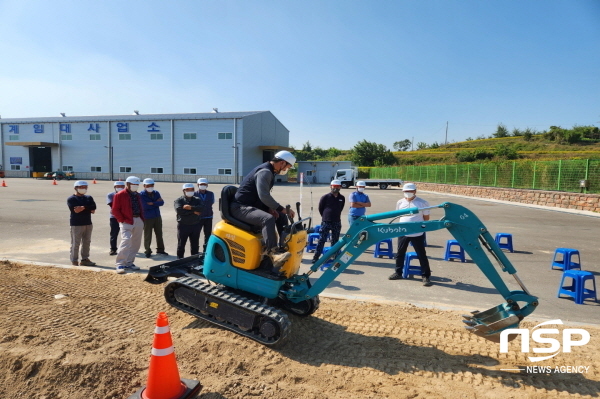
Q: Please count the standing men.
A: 9